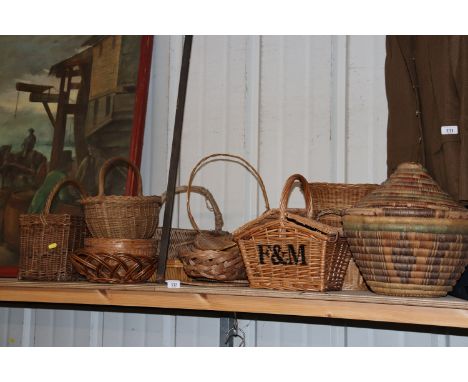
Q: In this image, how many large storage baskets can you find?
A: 1